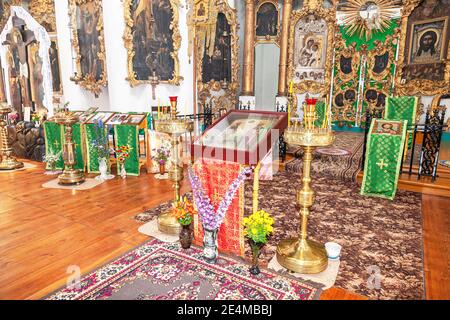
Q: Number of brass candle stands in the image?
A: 4